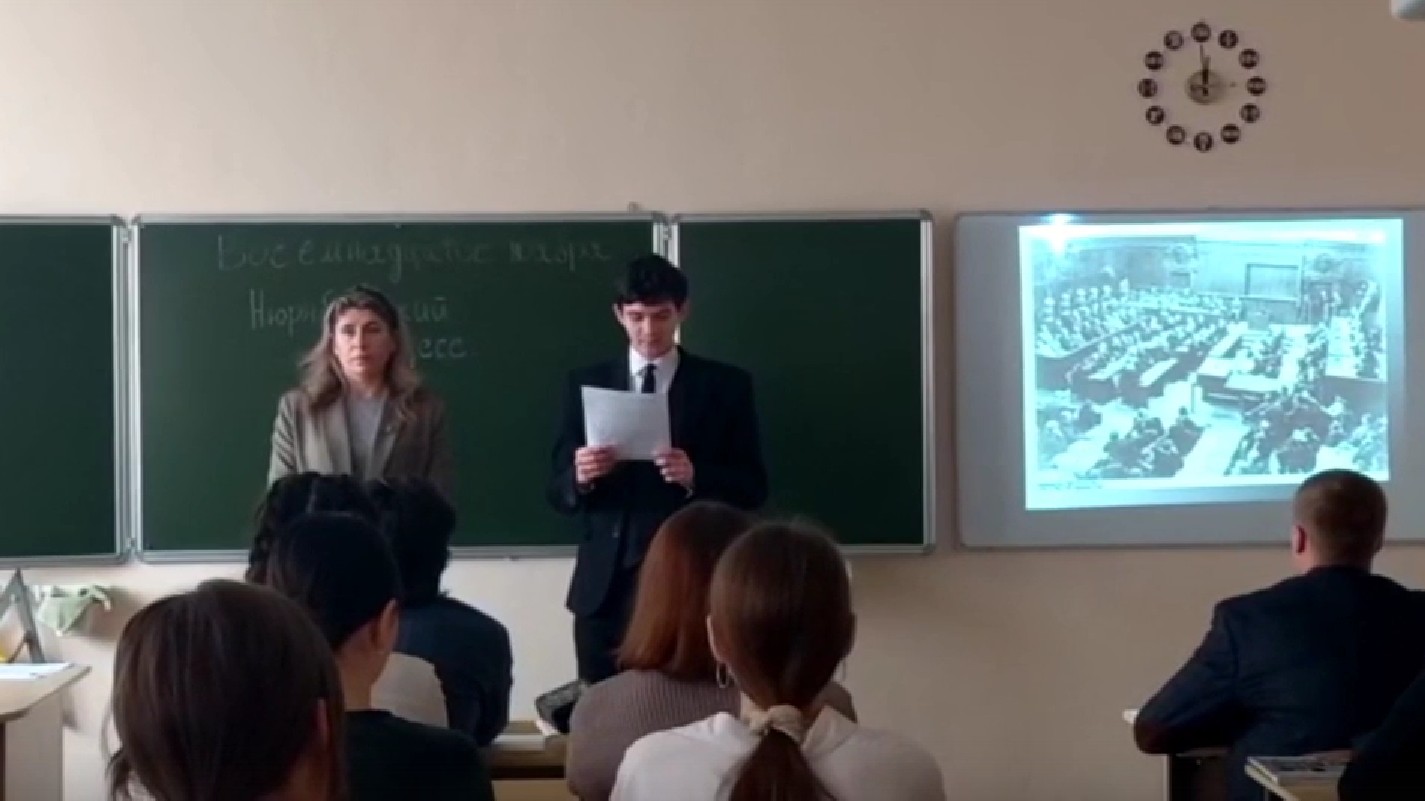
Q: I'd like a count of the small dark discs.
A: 12